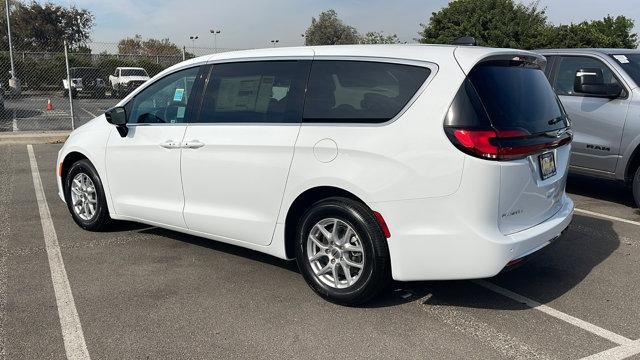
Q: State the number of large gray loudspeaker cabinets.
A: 0